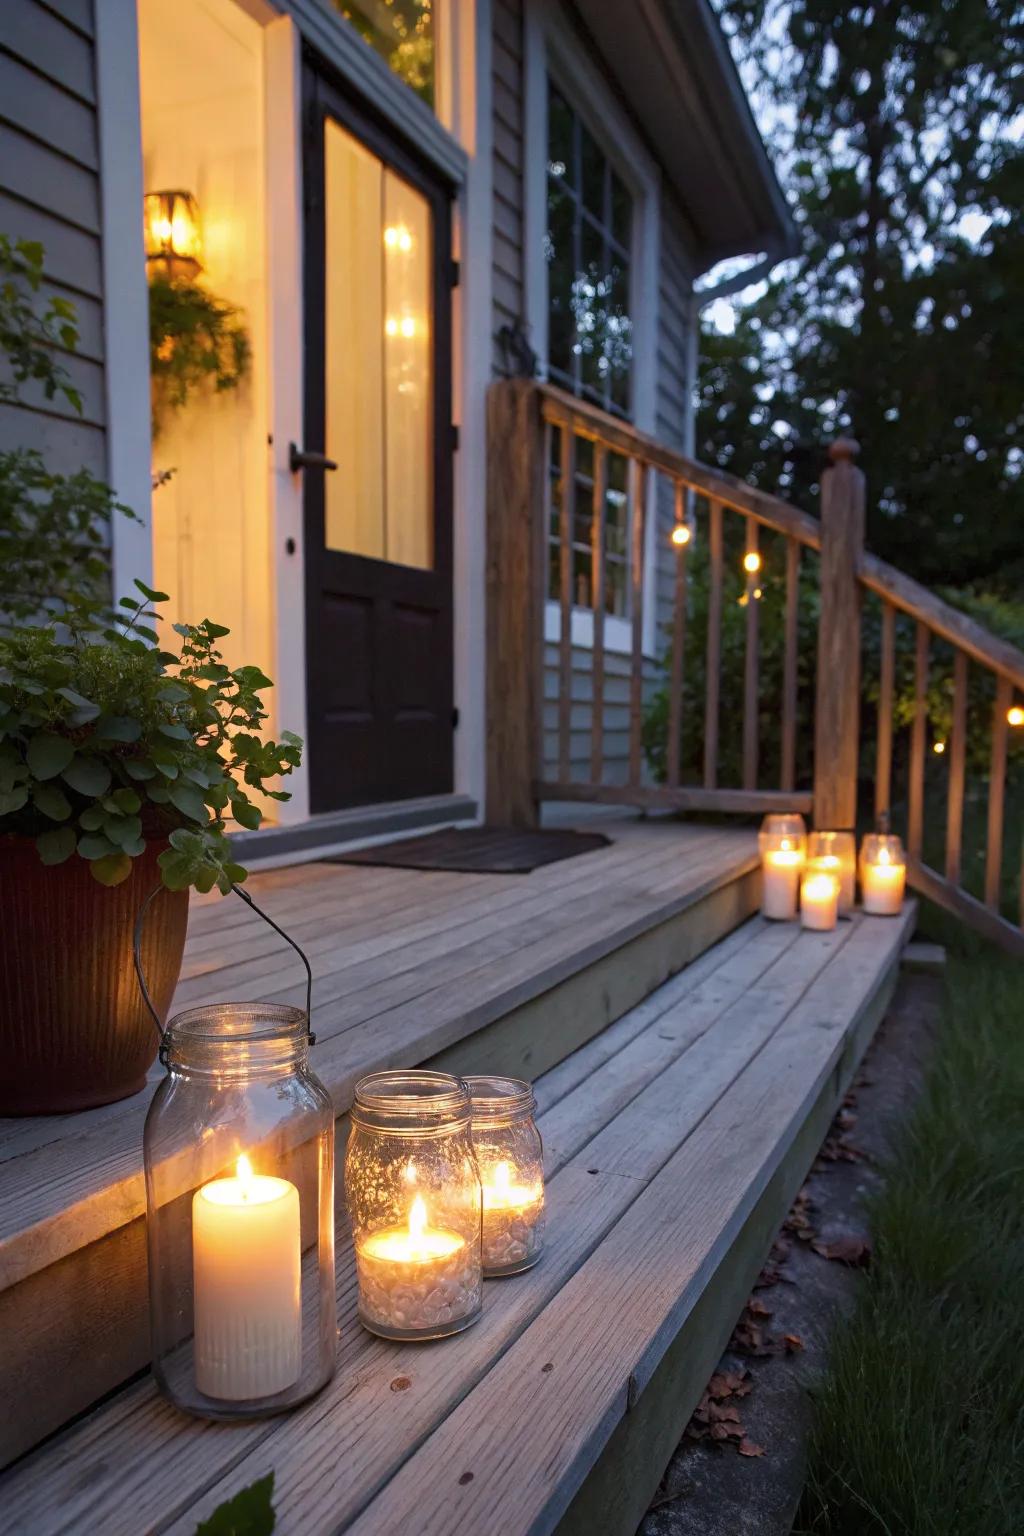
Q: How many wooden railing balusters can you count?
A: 11